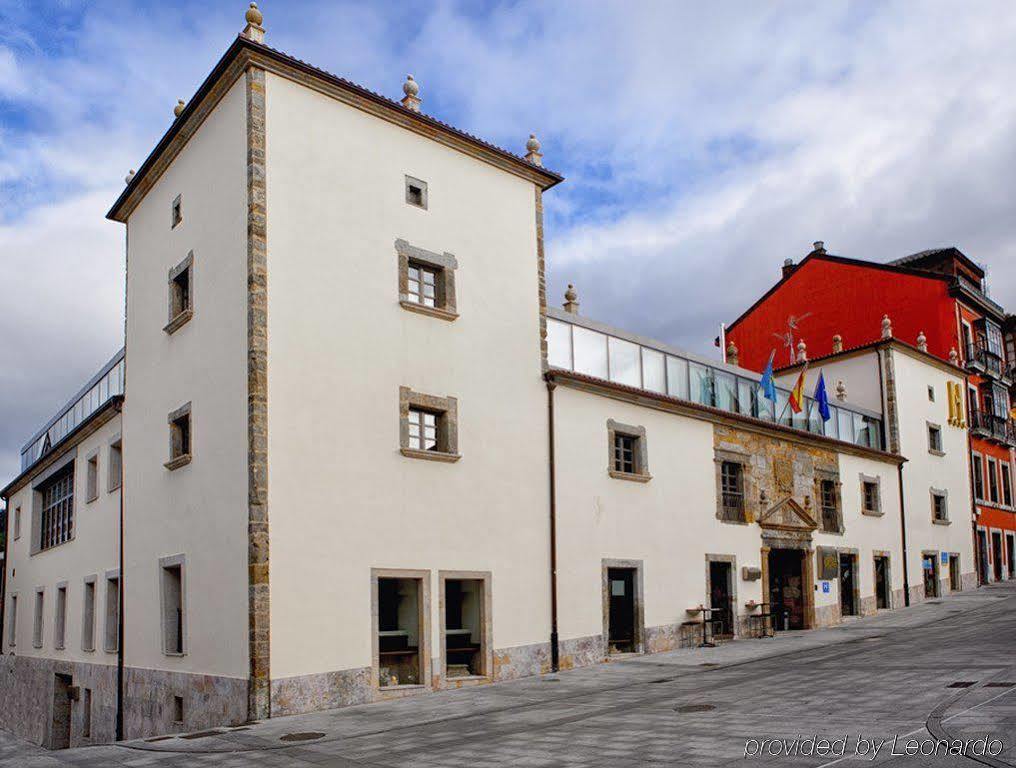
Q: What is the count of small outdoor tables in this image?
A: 2